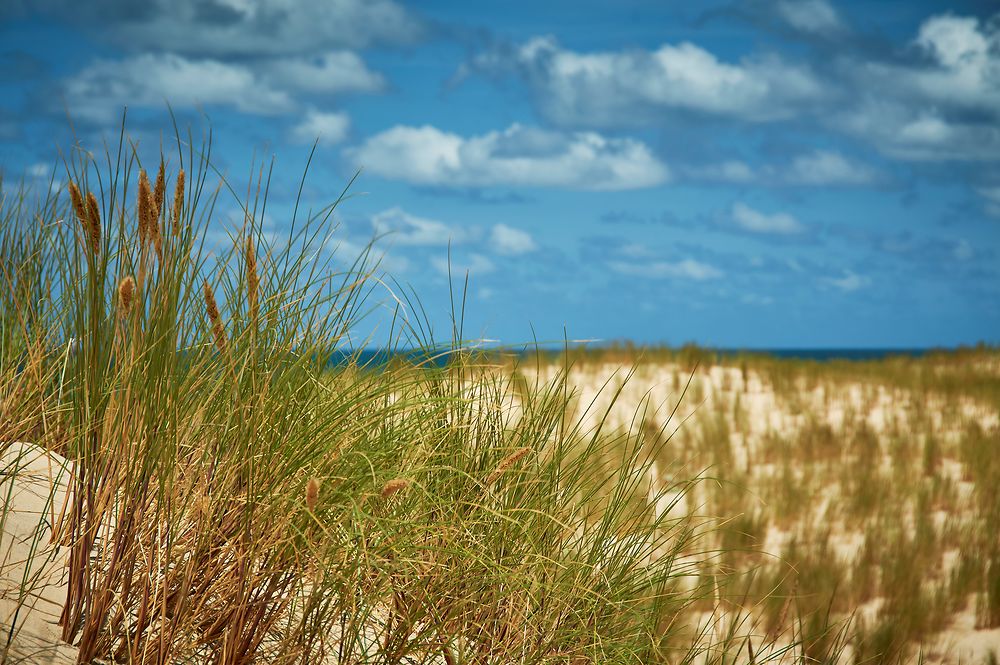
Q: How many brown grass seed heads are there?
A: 12